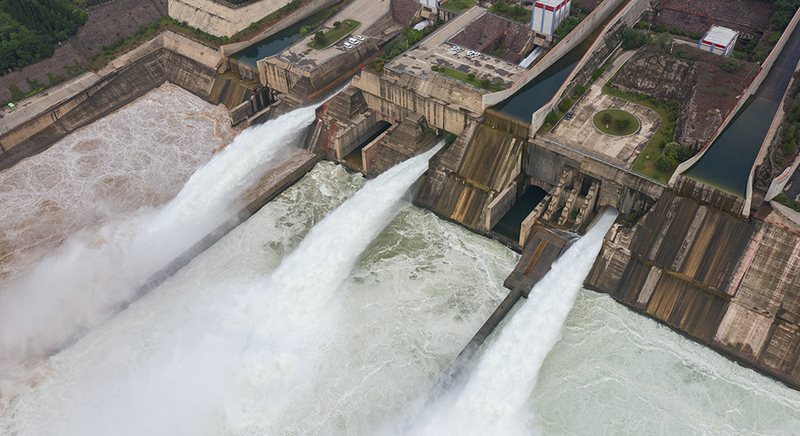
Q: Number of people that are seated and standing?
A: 0